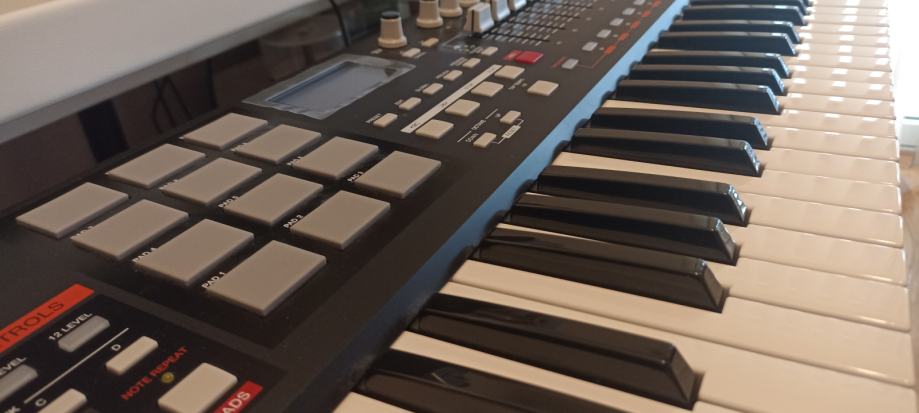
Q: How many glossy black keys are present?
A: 15